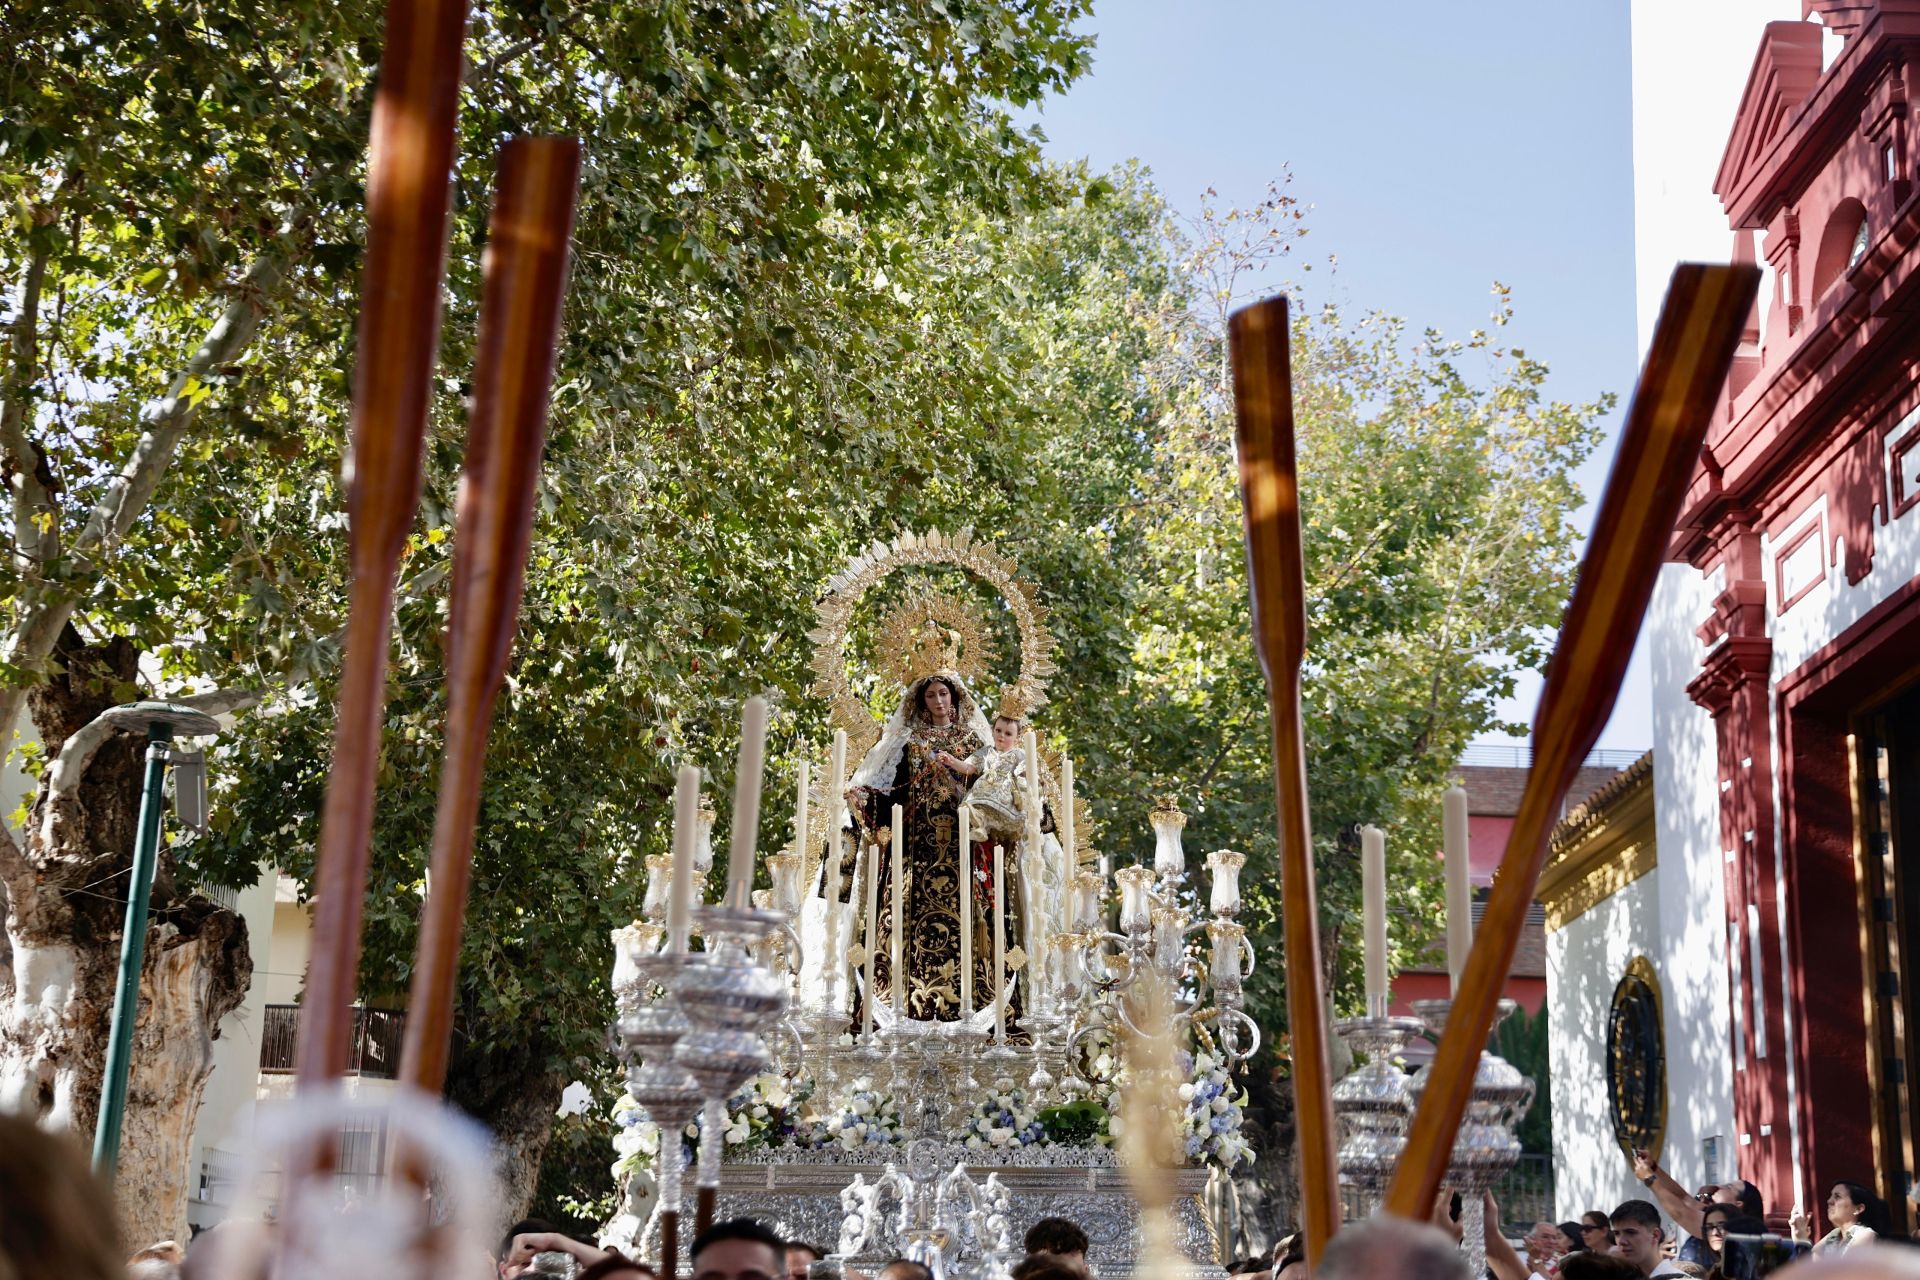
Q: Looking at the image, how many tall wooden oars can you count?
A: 4